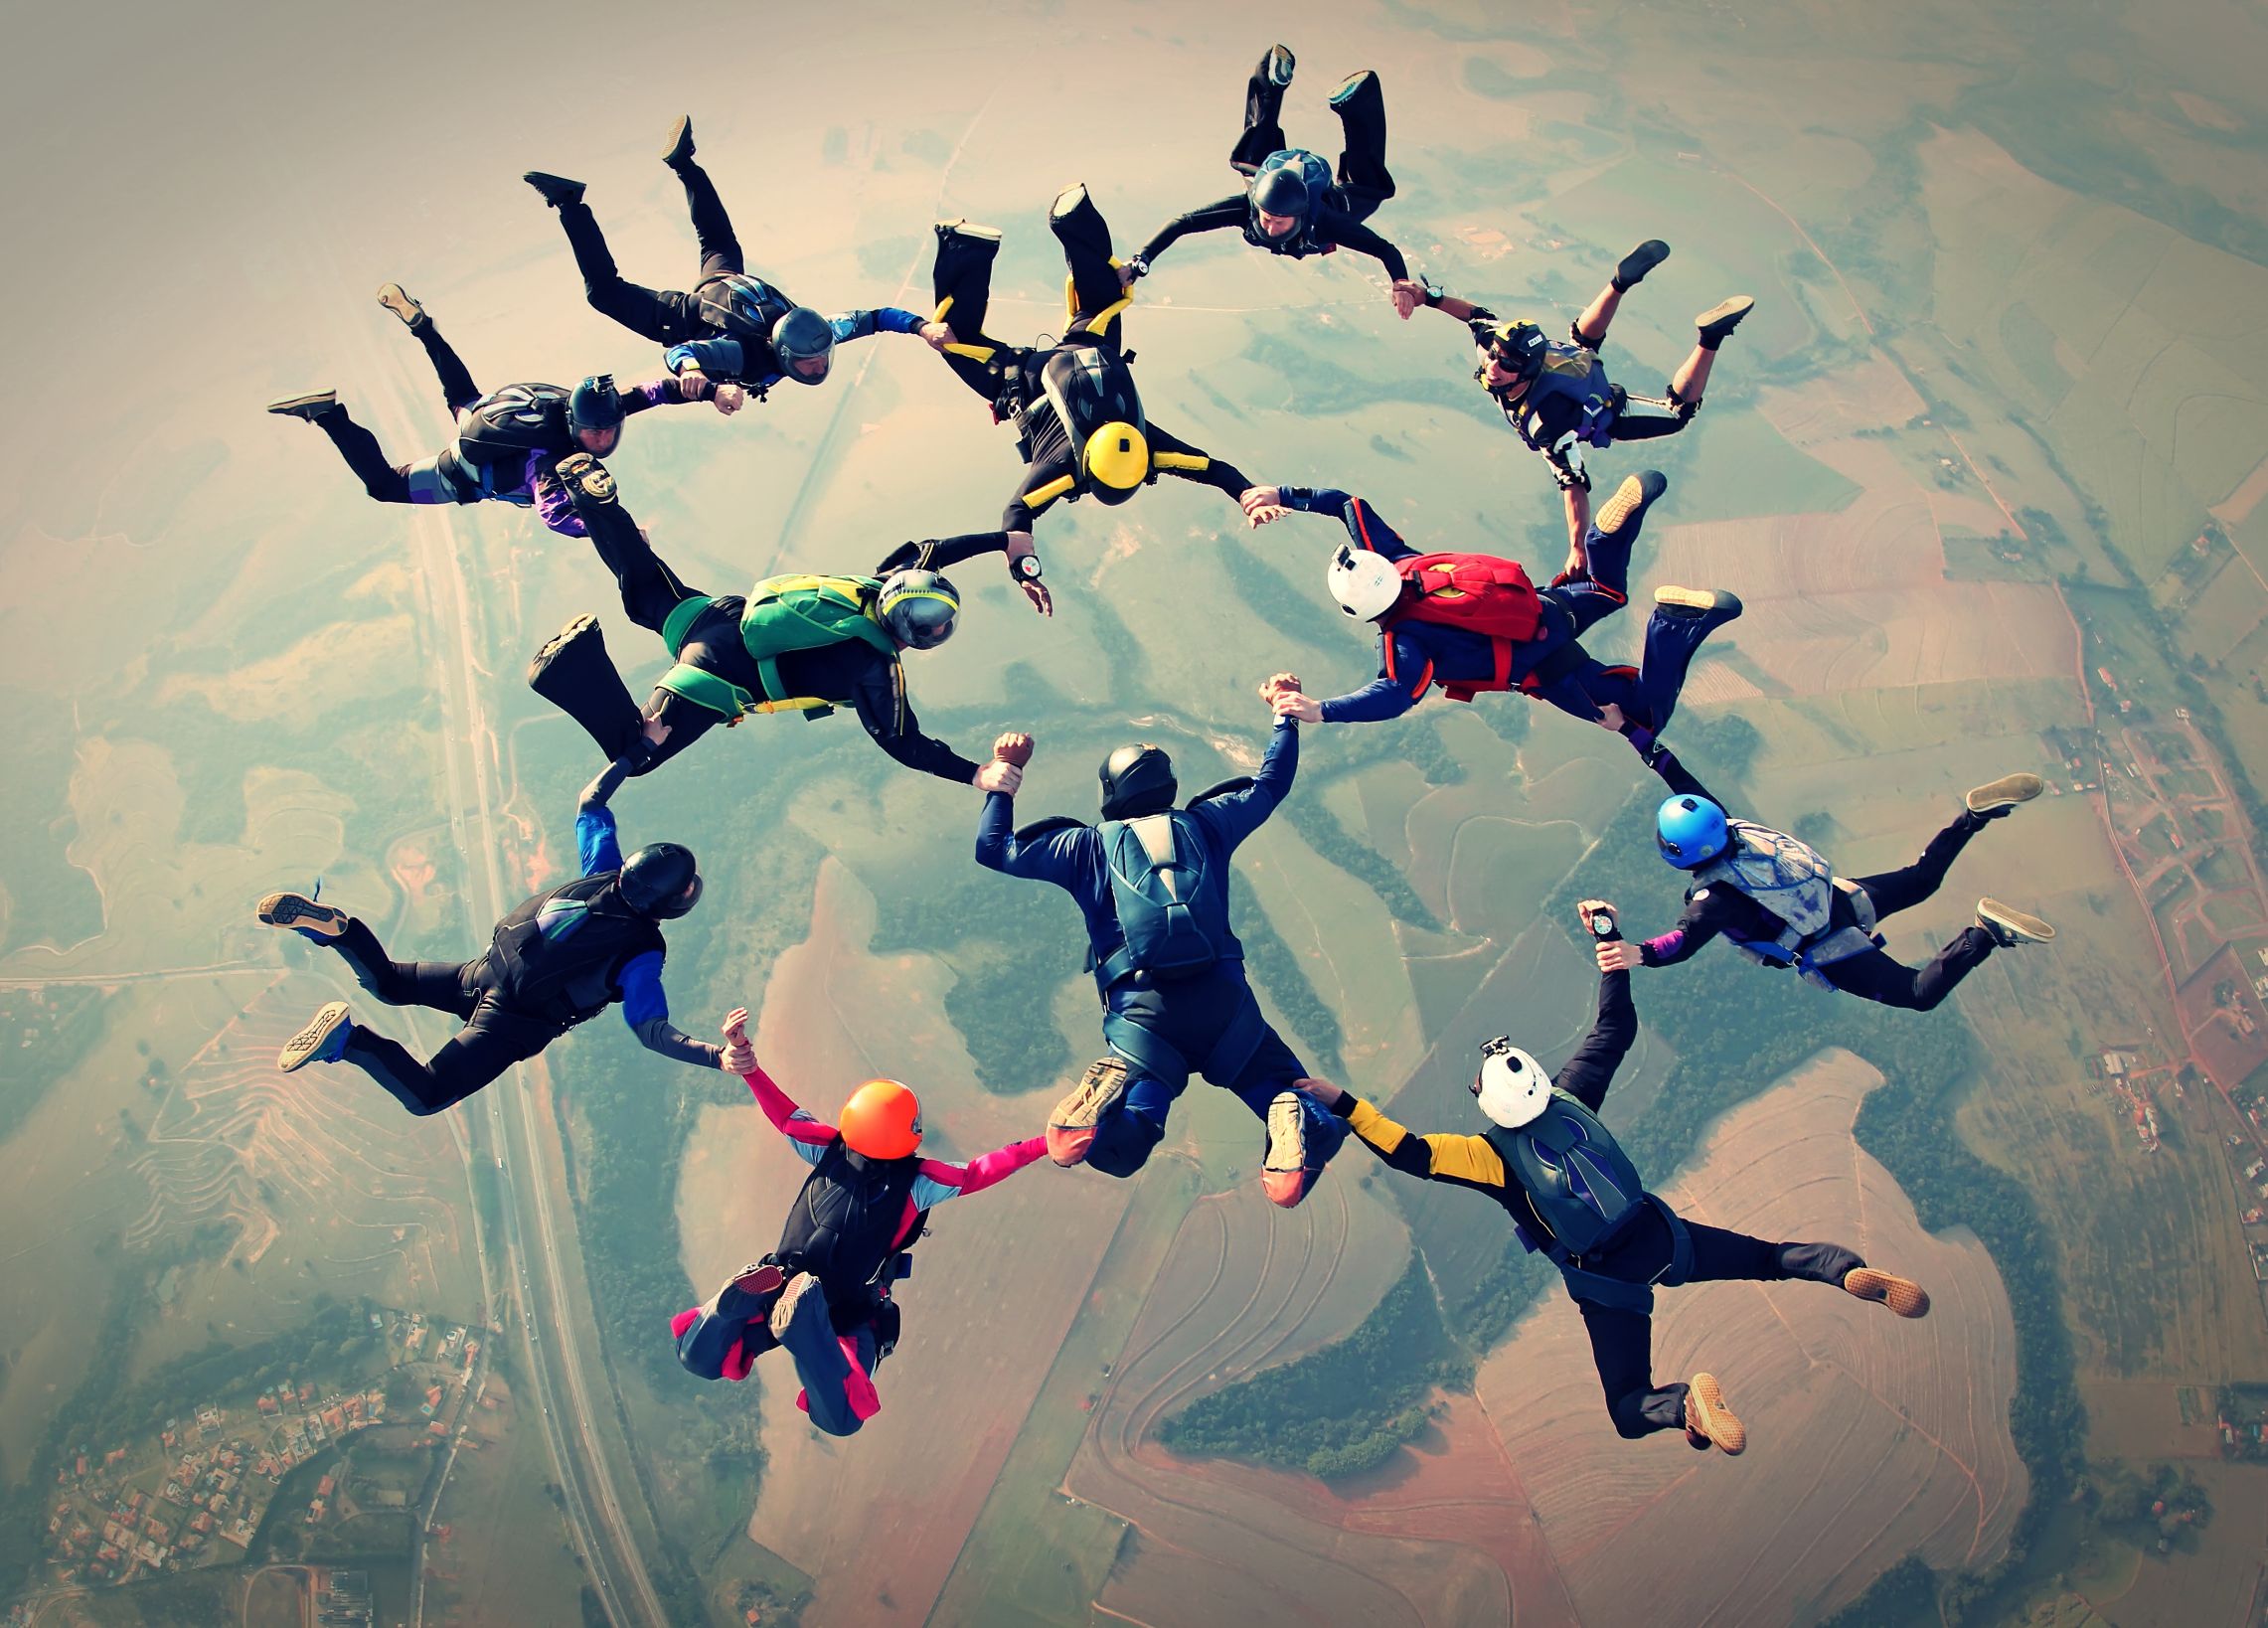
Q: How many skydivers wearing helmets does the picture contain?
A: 12